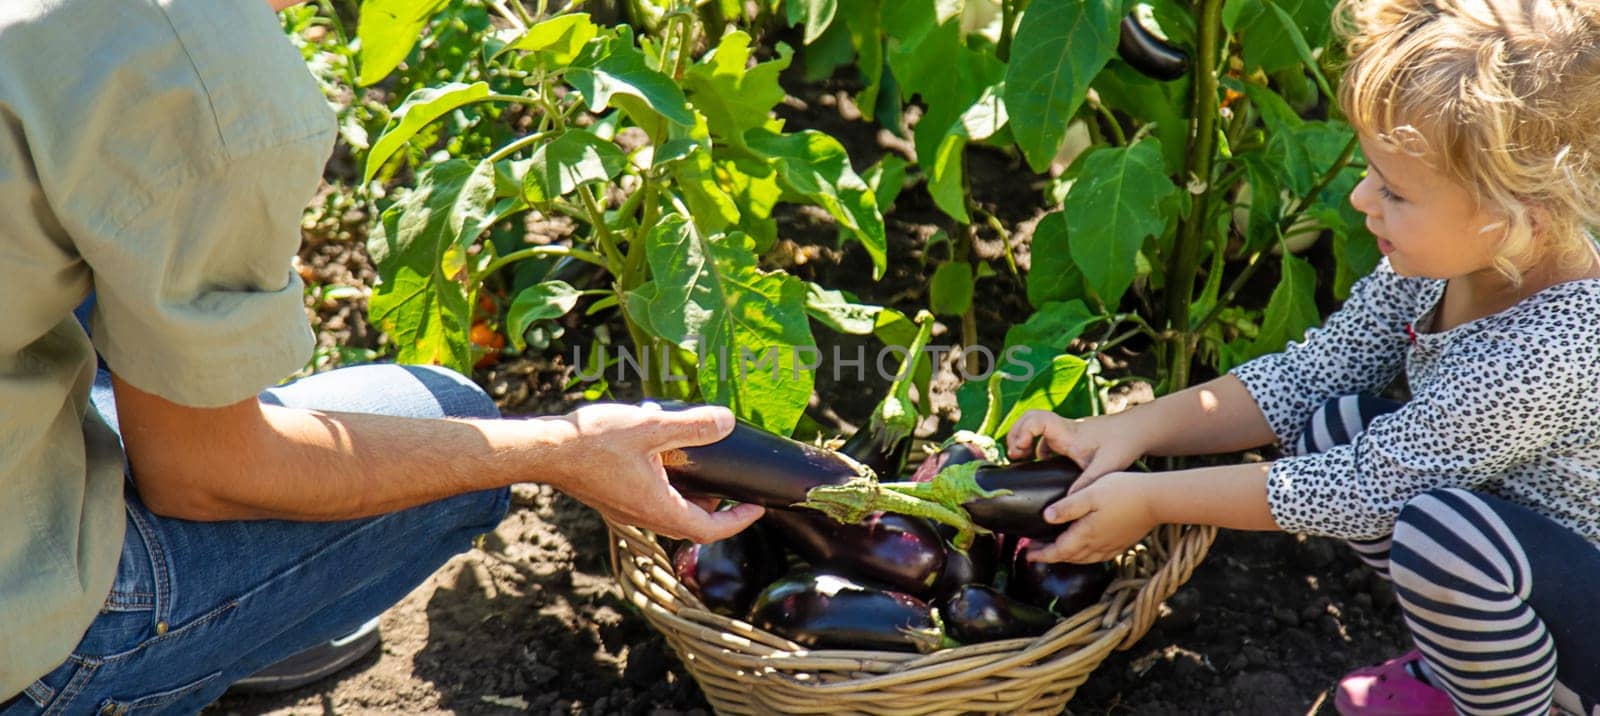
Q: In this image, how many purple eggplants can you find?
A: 11